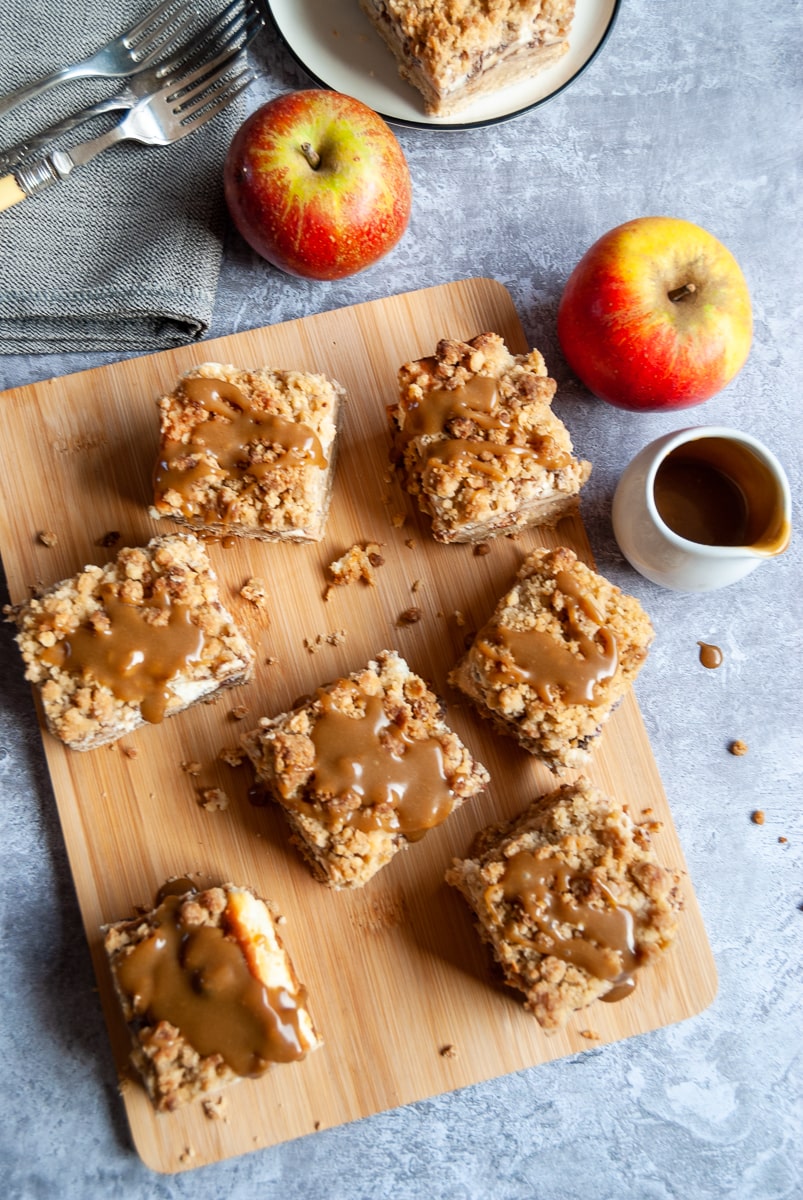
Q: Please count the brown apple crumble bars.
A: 8